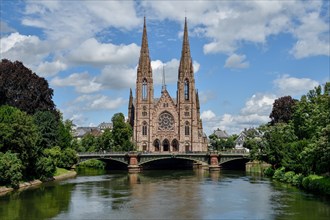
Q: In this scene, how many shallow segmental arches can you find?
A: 3